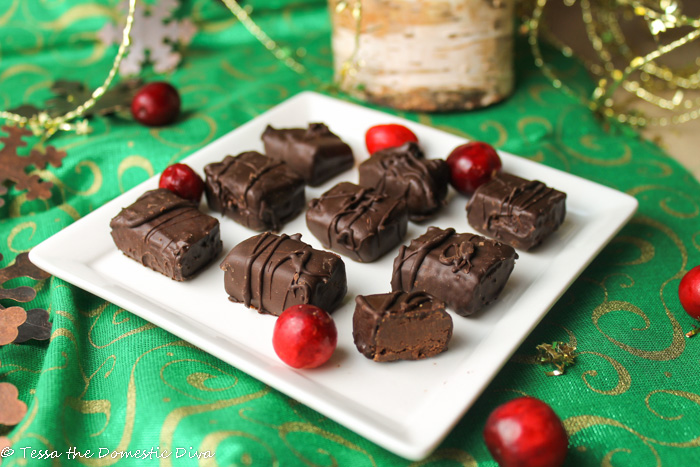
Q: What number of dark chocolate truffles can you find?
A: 9